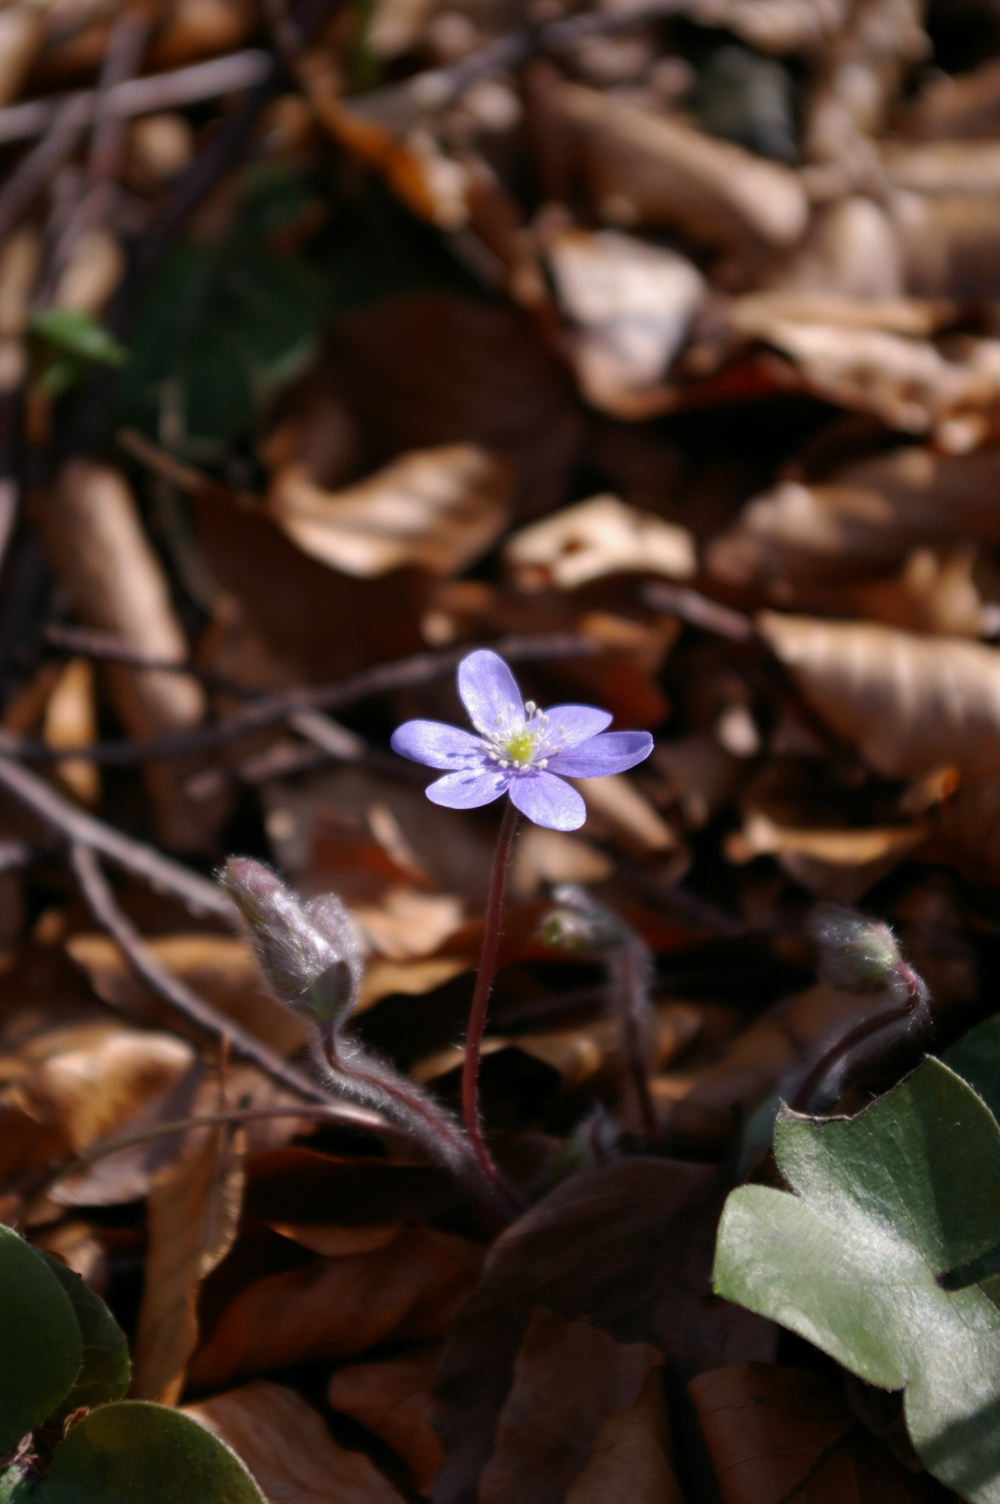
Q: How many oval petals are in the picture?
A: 6